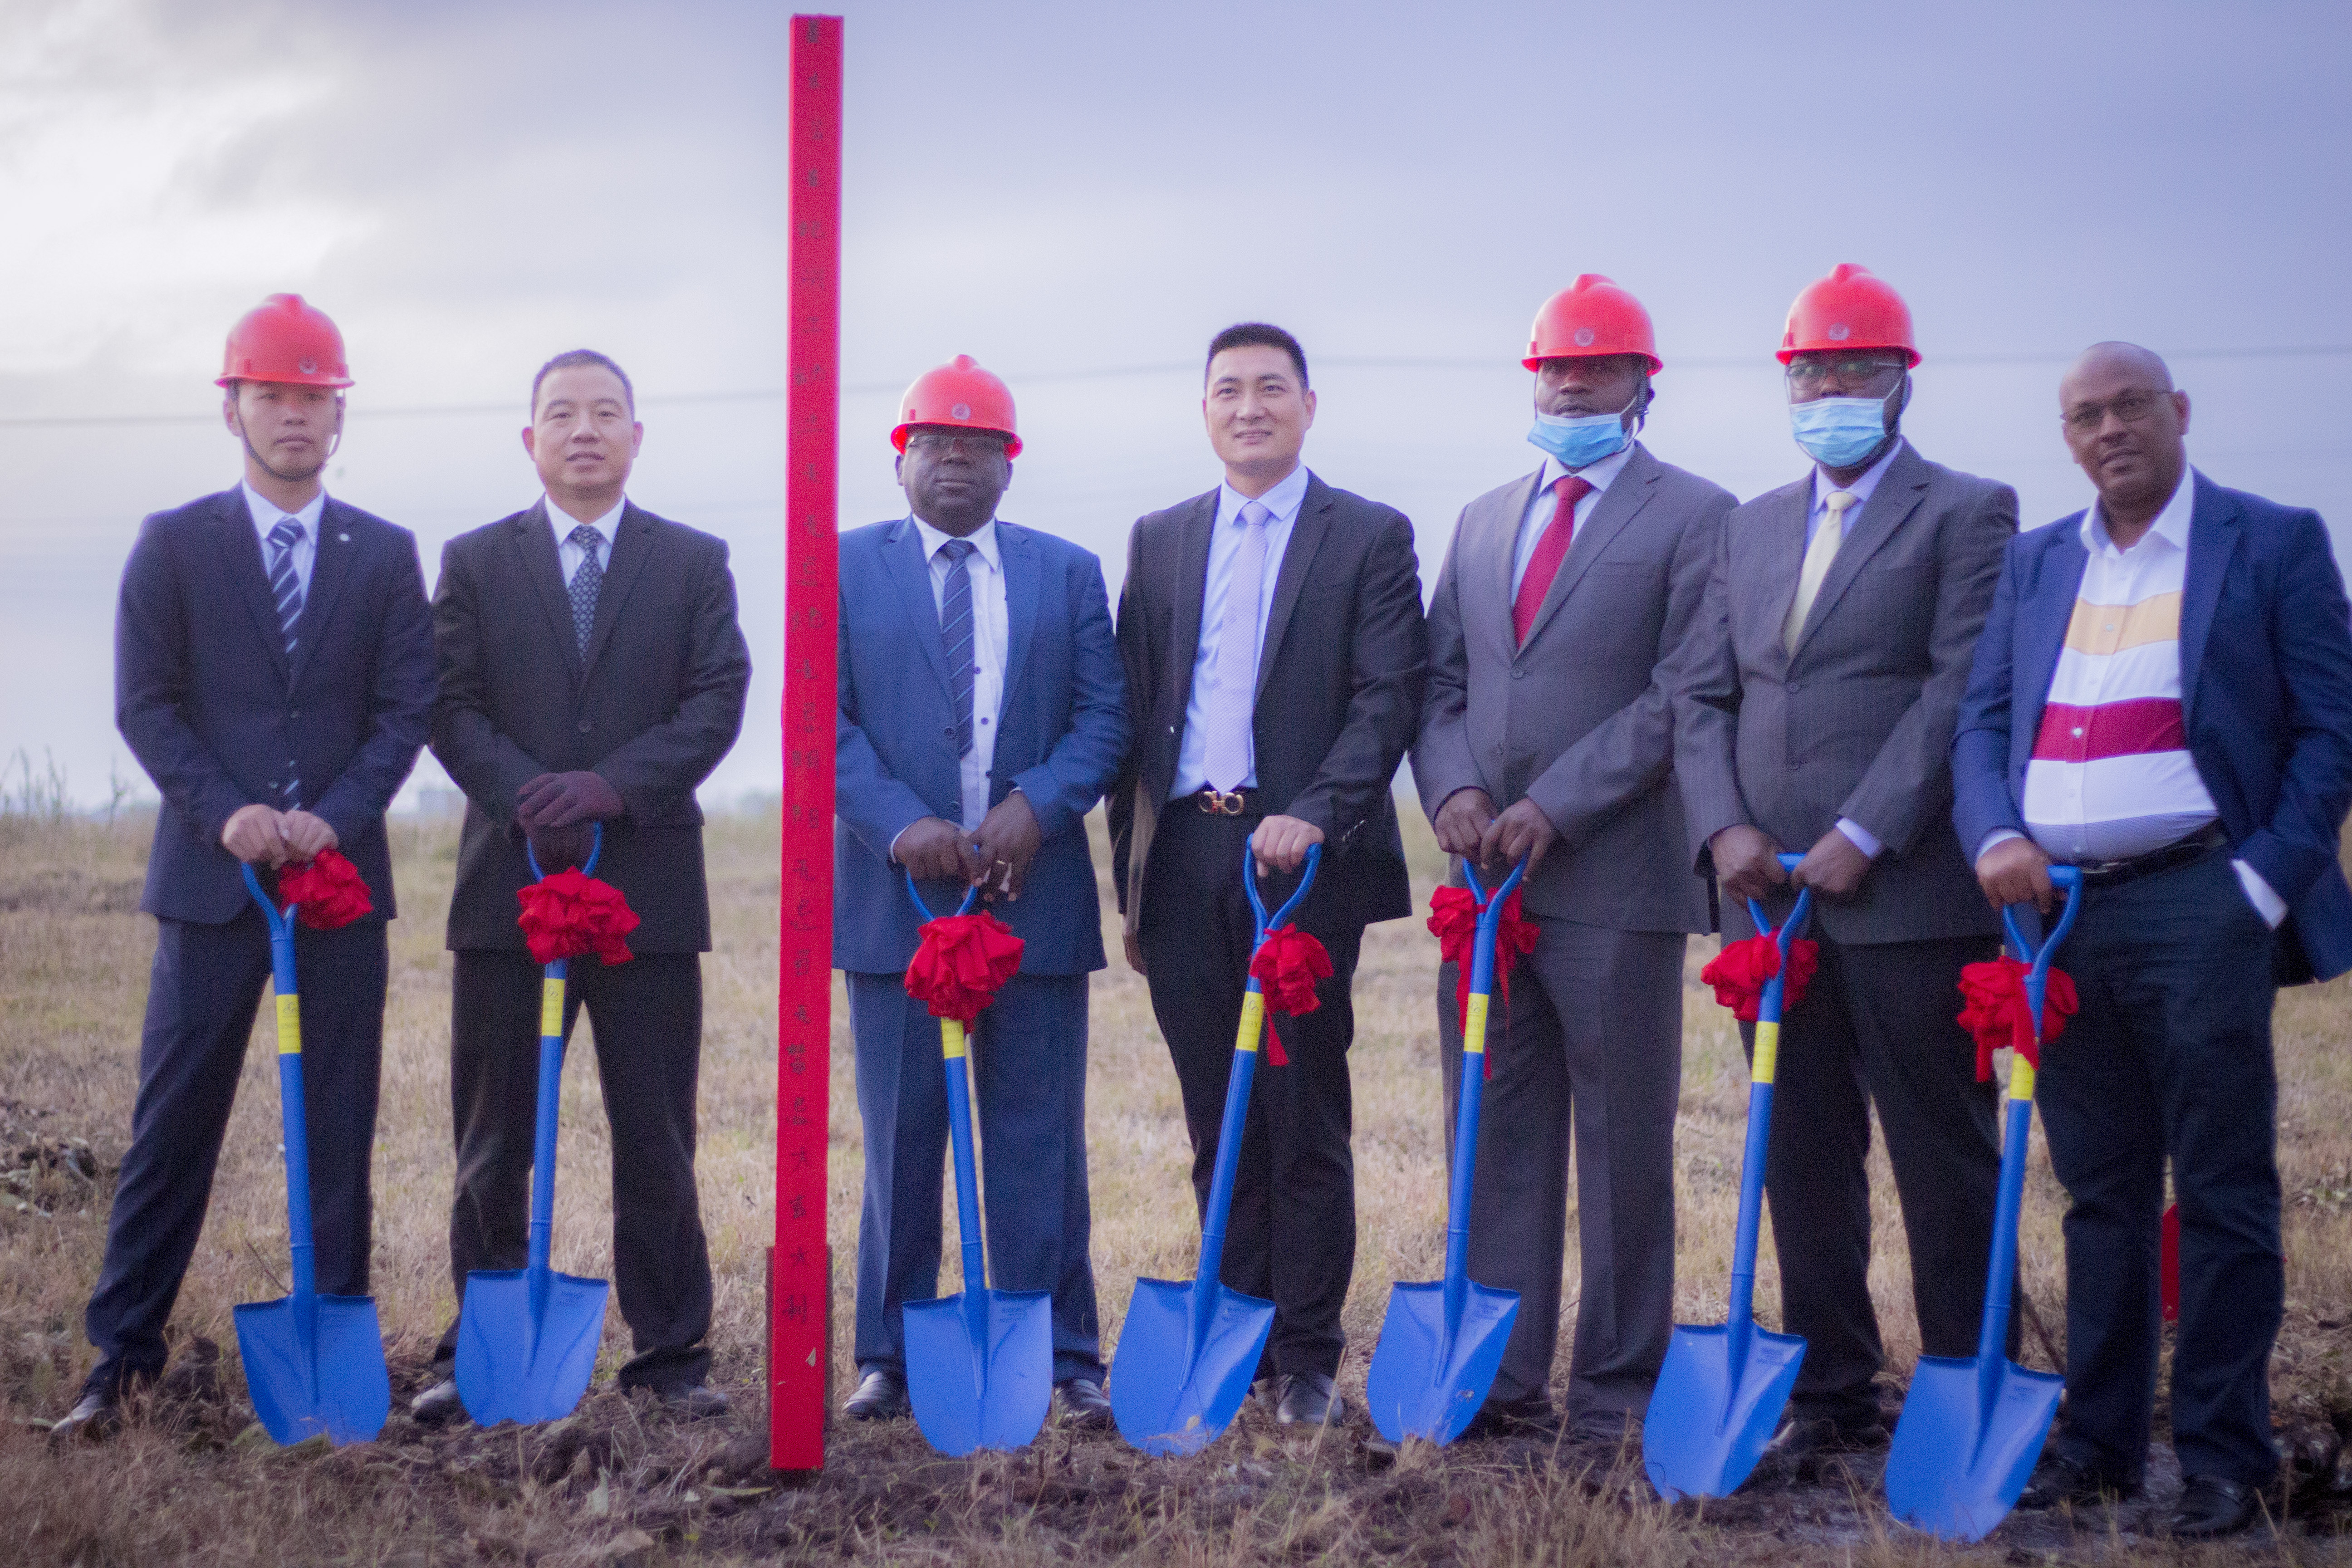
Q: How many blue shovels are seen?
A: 7